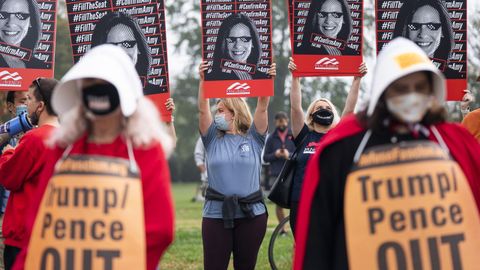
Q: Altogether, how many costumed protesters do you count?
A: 2